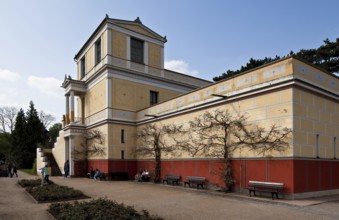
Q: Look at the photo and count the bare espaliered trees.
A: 3